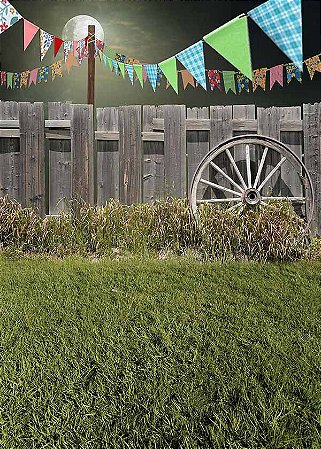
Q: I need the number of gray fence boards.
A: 14